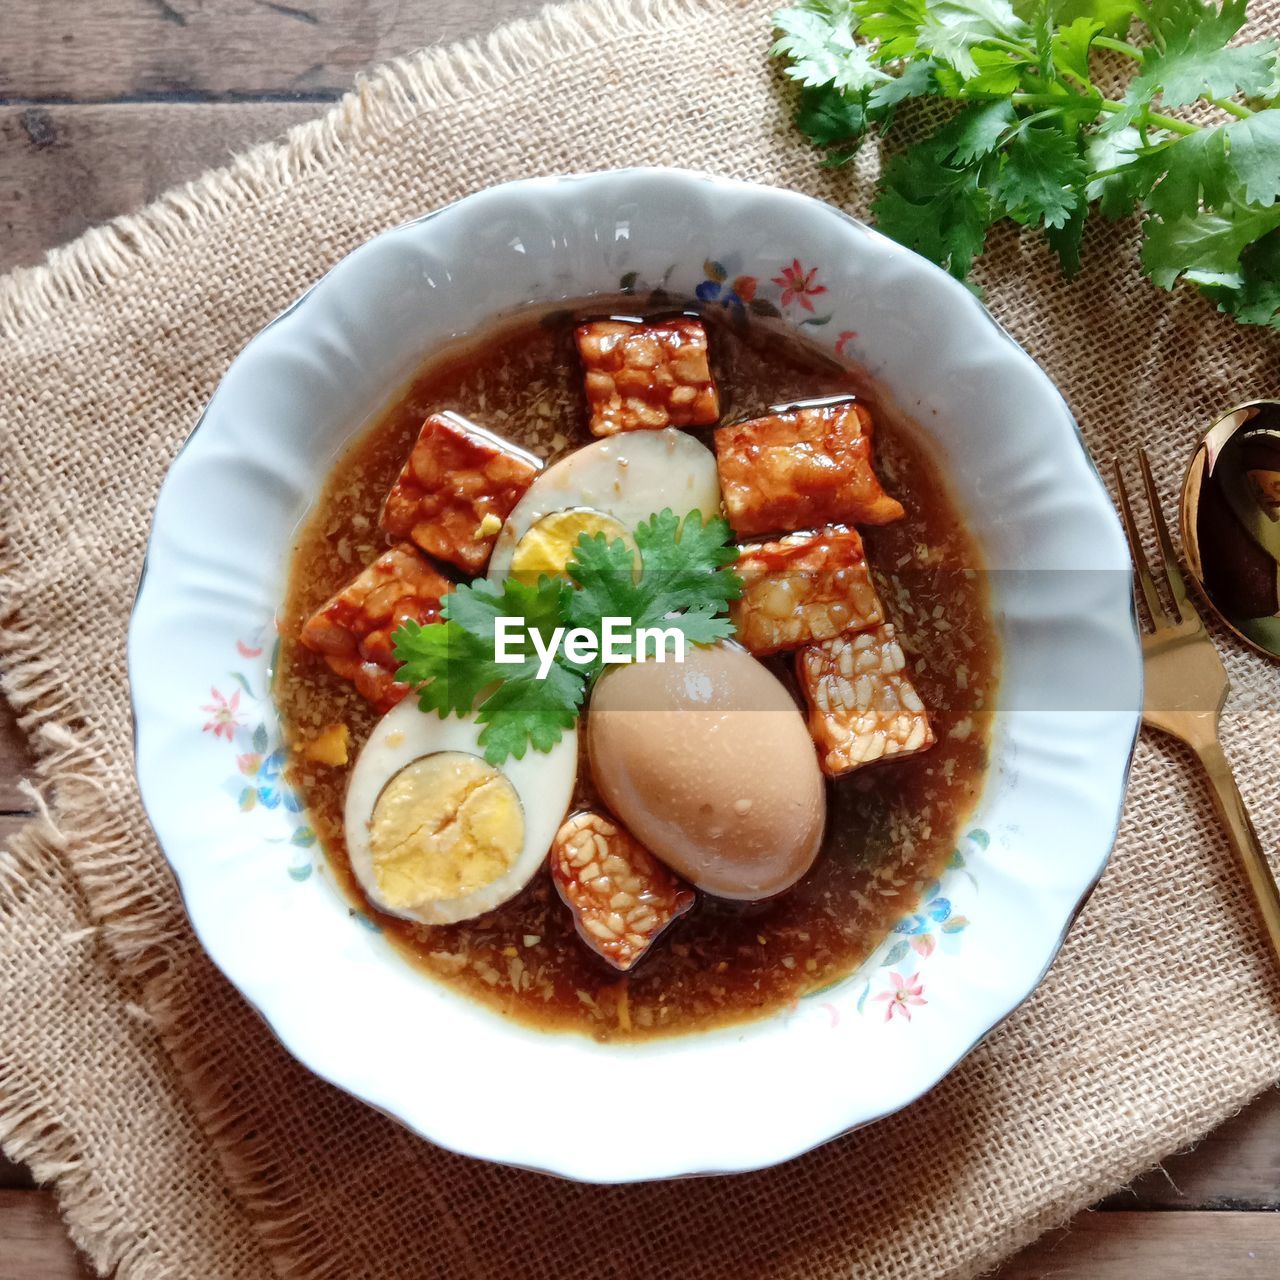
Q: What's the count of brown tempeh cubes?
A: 7